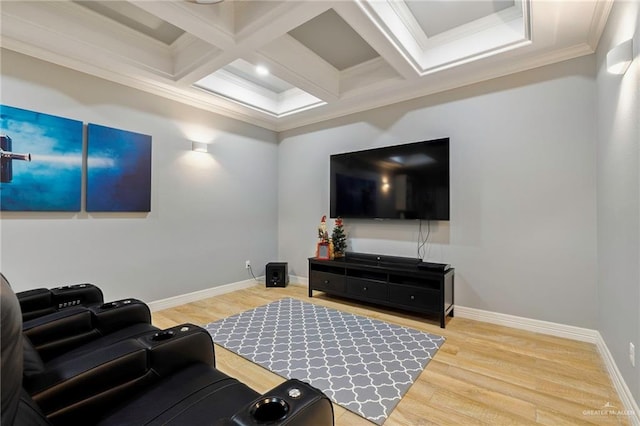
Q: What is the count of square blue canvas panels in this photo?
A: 2